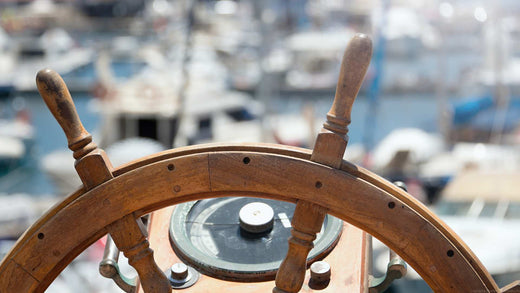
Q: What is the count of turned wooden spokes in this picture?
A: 2